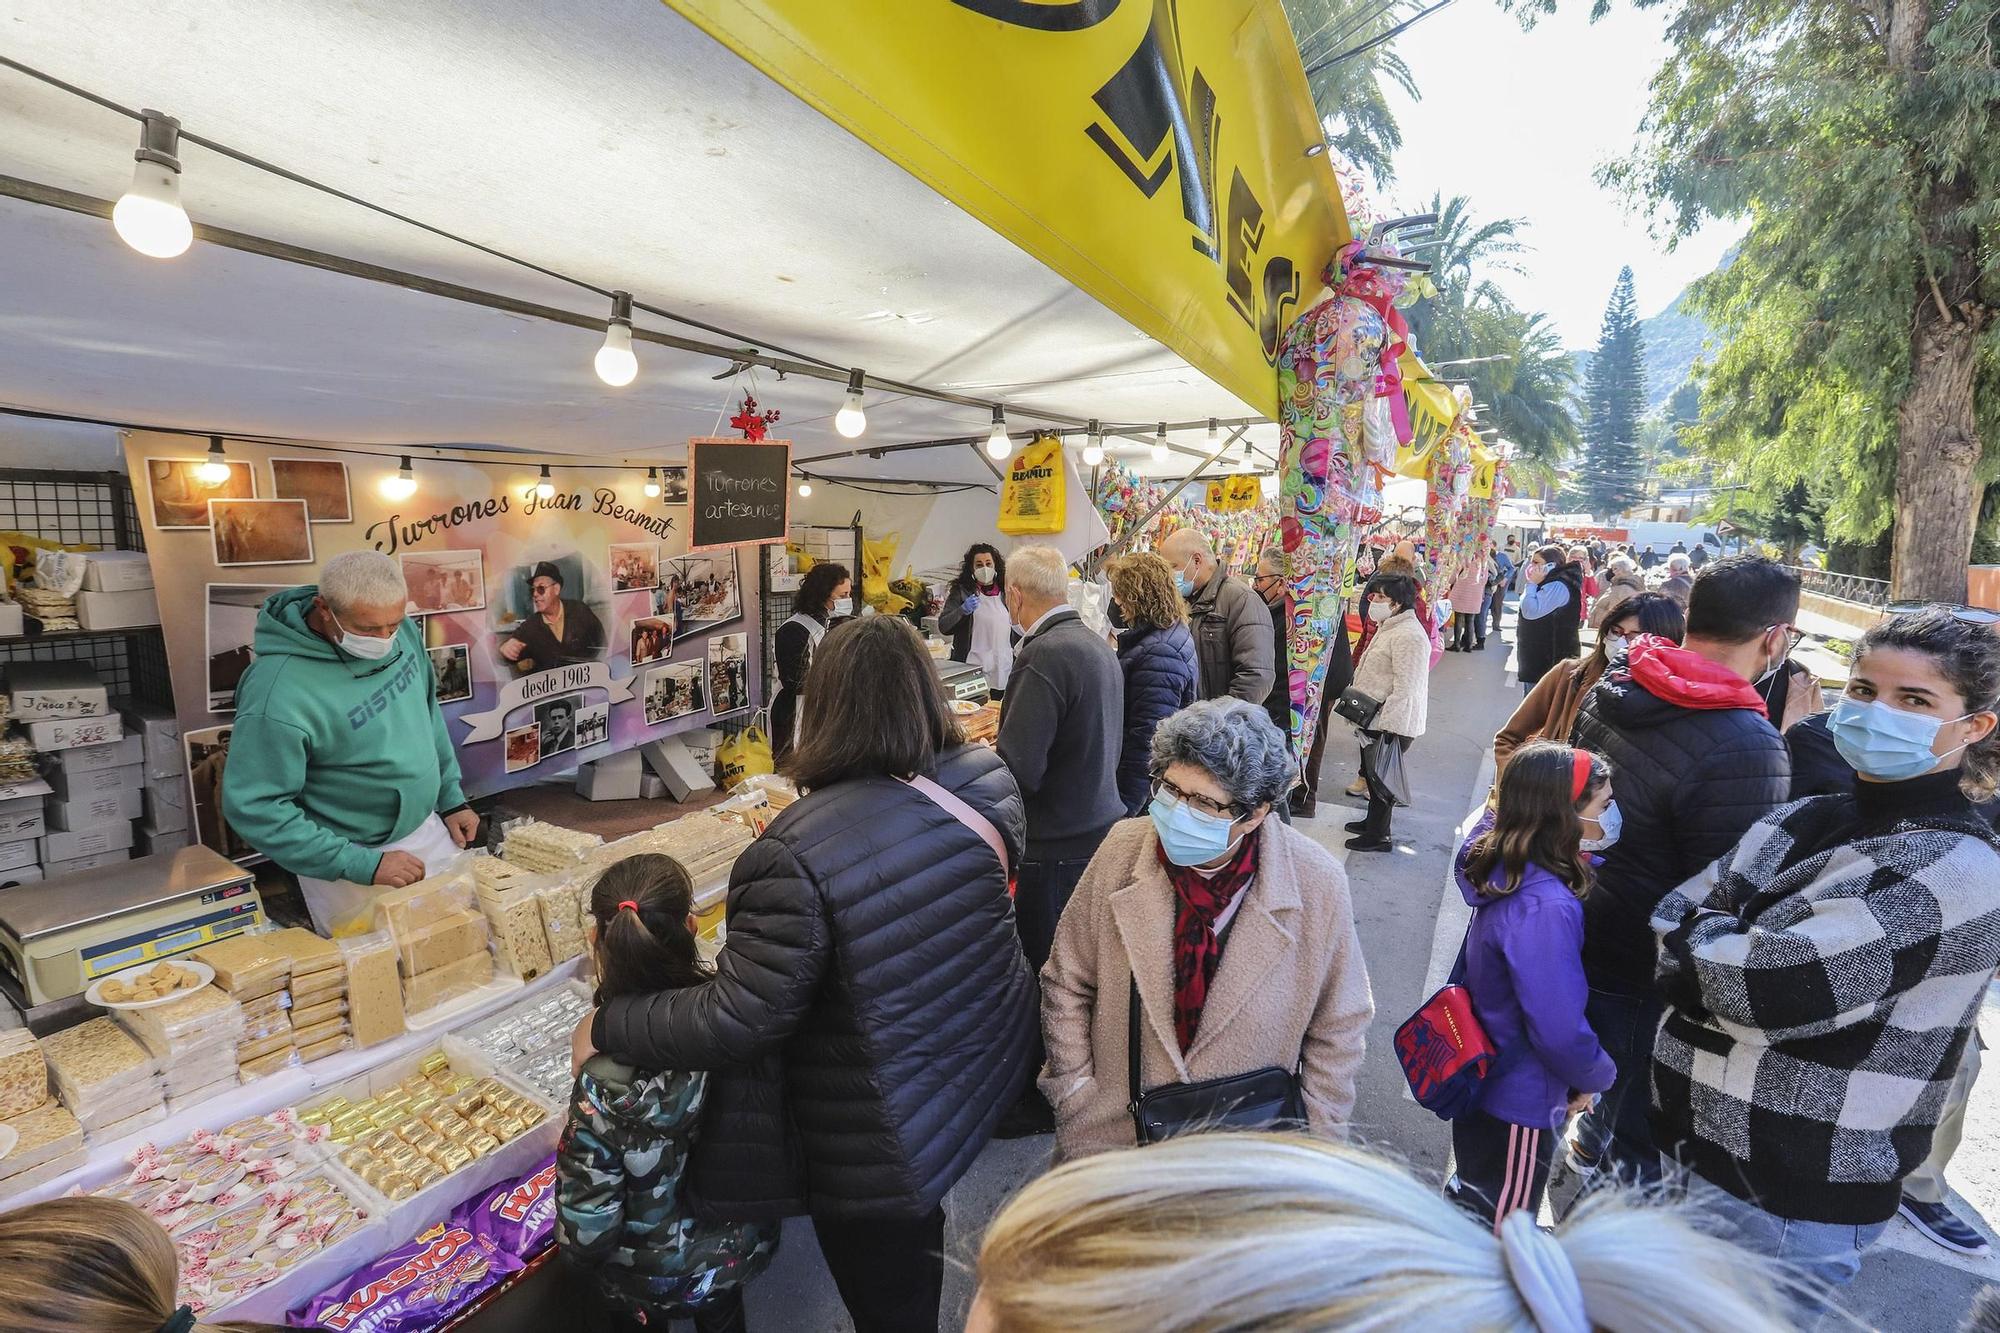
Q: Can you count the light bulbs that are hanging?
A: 13